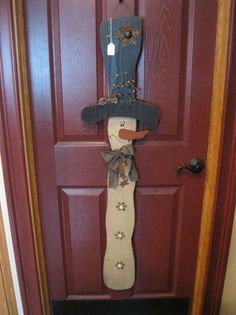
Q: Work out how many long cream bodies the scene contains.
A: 1